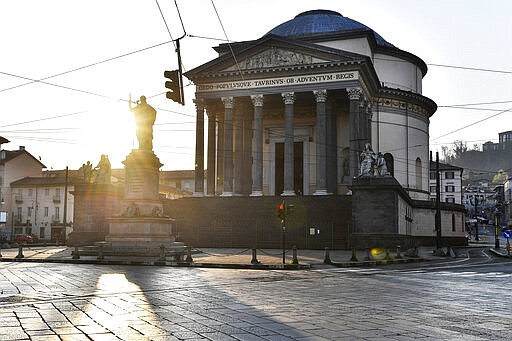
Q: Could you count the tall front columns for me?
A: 6